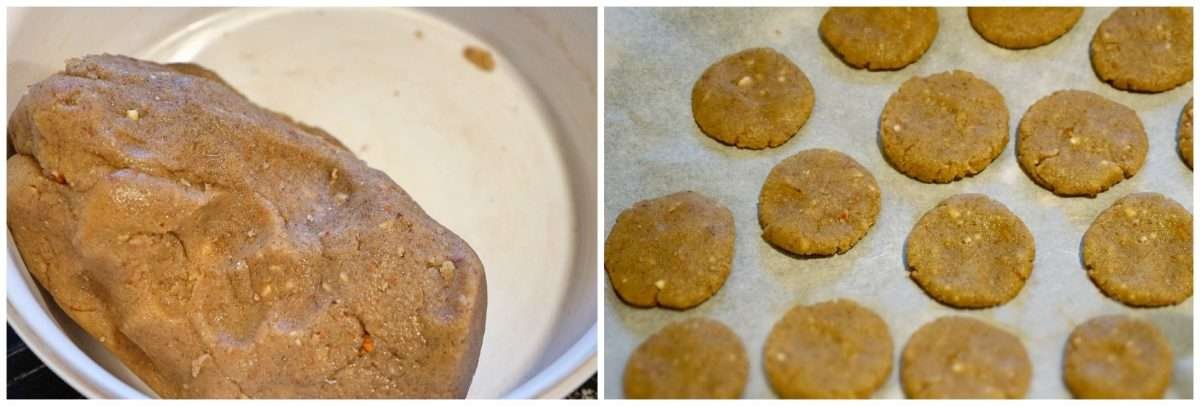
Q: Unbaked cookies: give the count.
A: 15